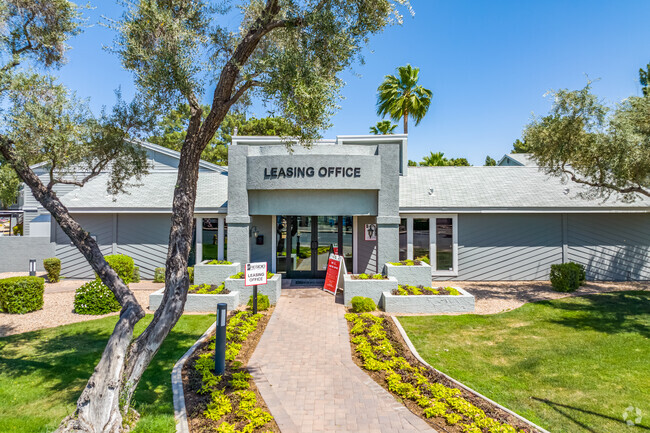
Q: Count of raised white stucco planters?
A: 6